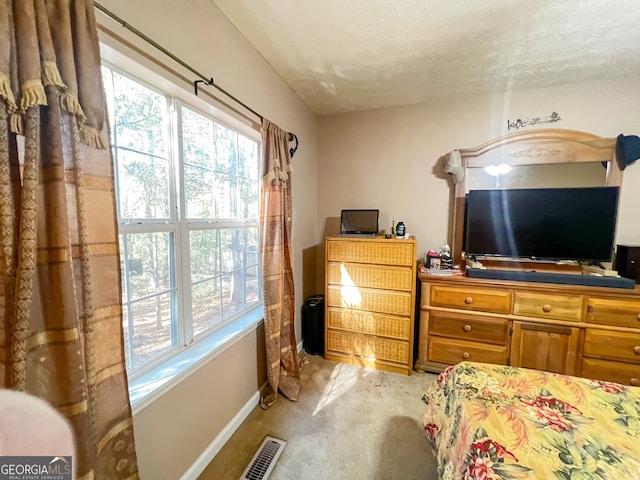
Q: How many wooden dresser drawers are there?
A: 7